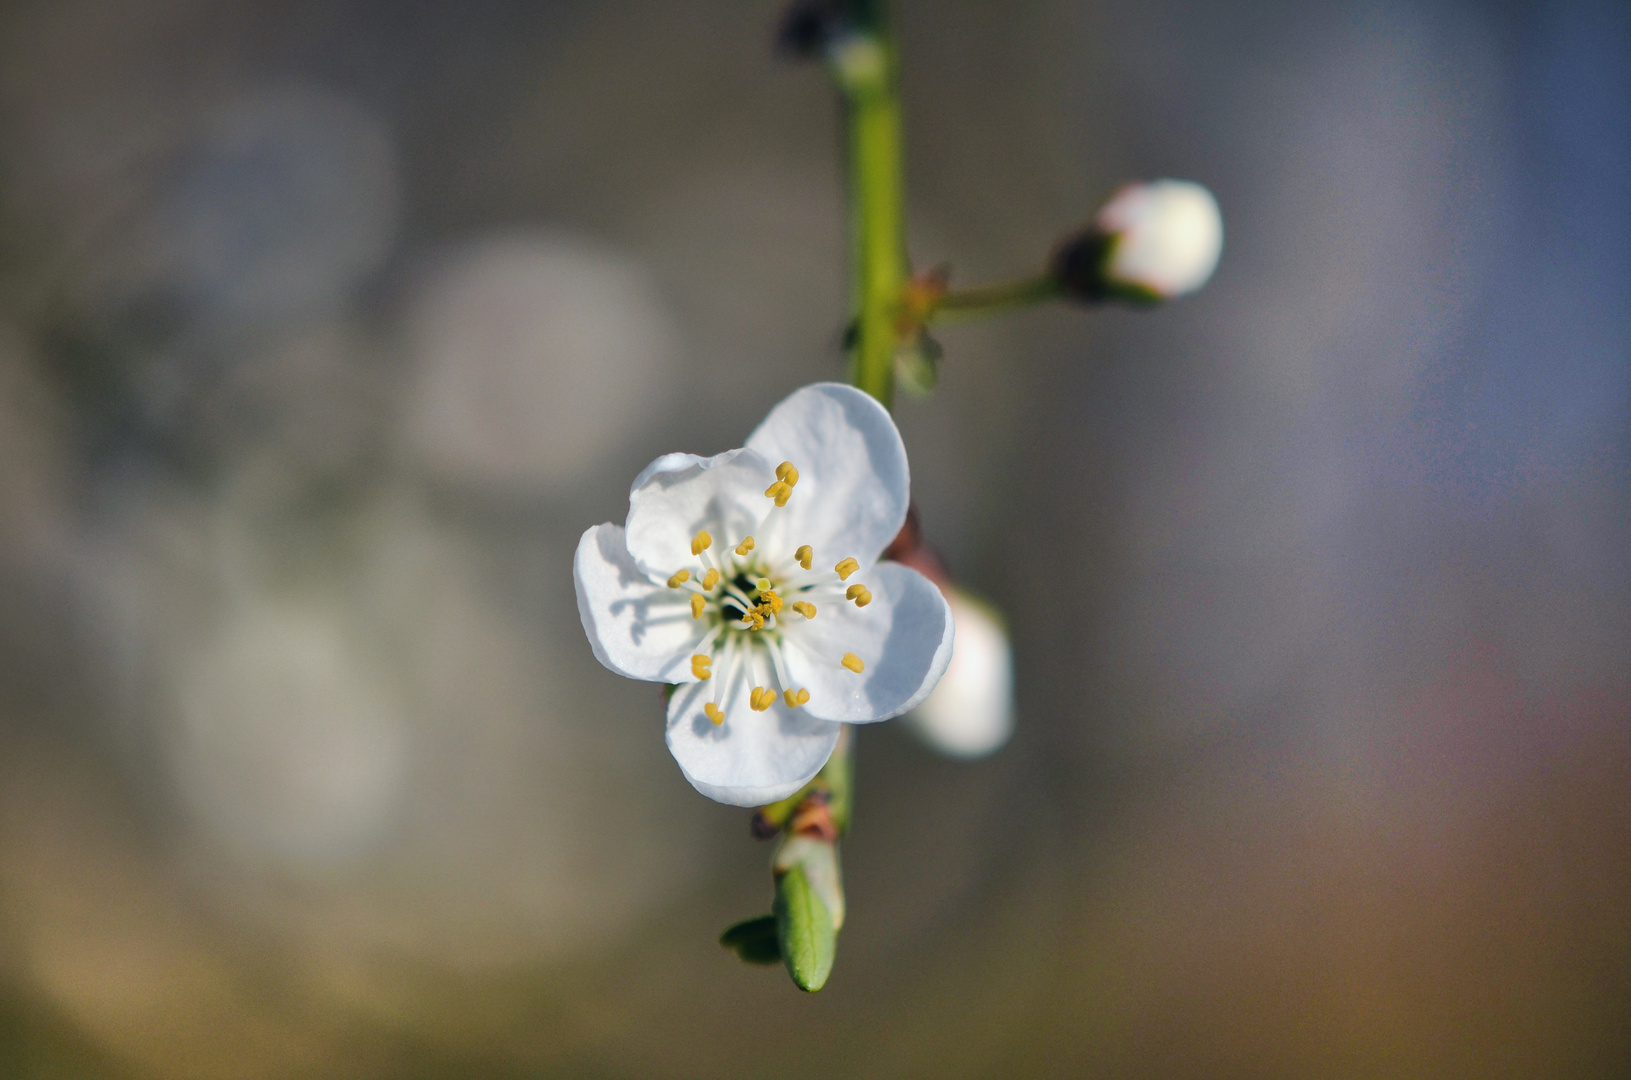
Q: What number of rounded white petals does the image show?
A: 5